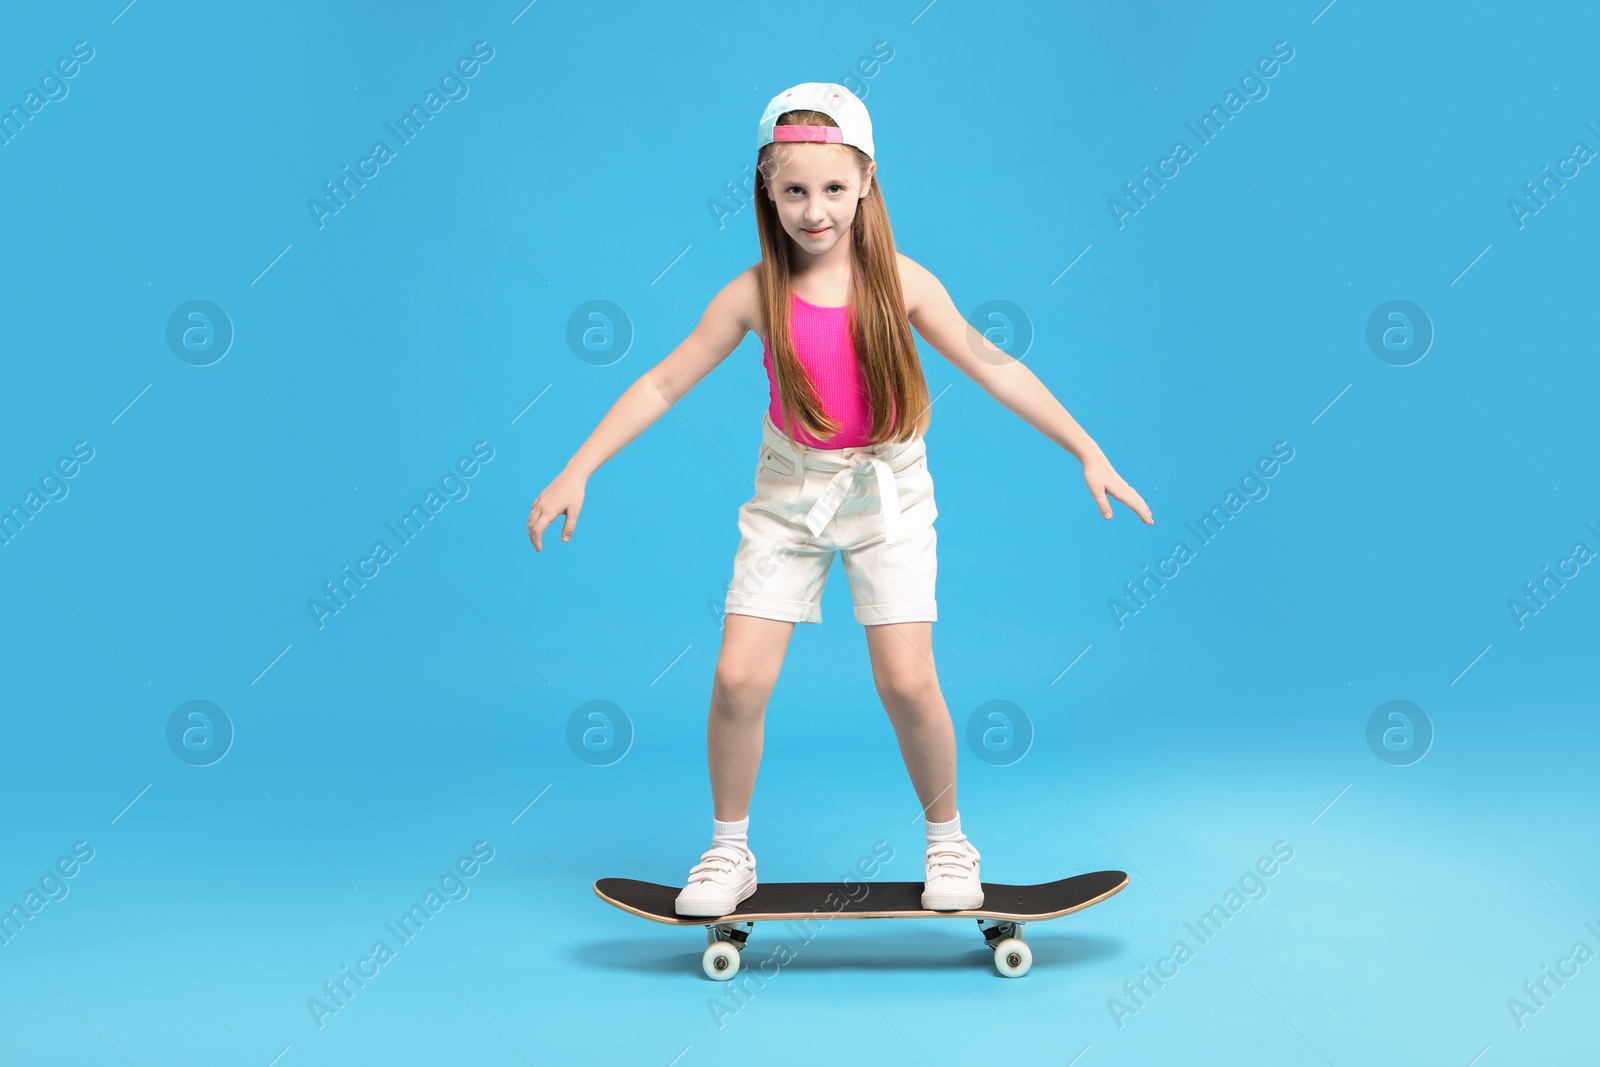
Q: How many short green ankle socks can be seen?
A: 0